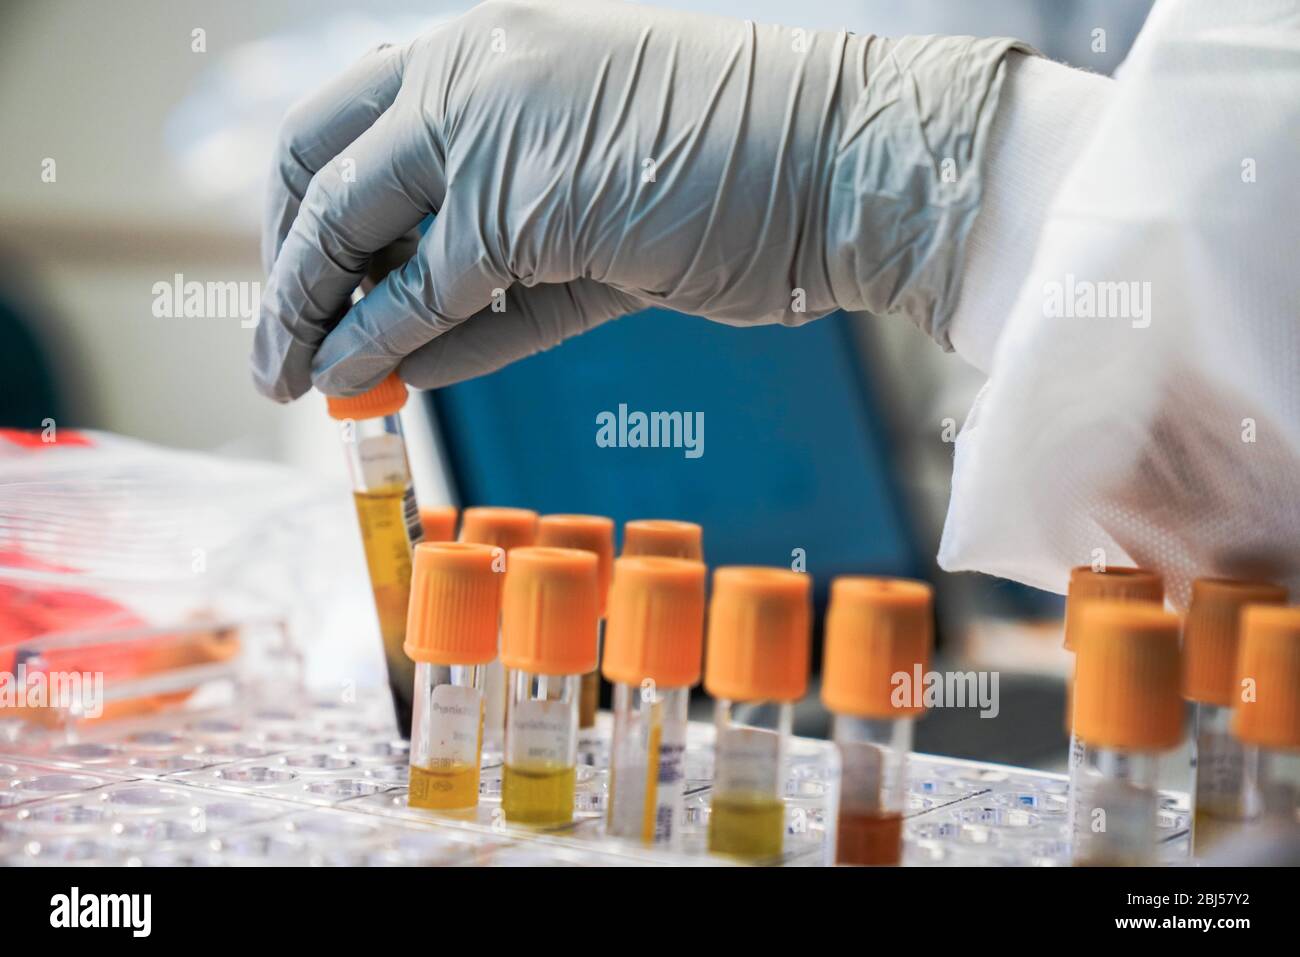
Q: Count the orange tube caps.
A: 14